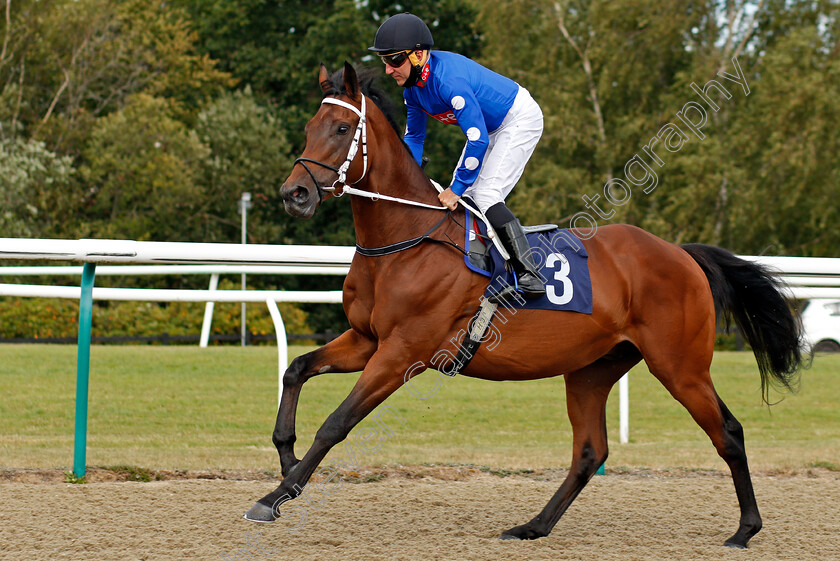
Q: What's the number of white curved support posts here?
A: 1